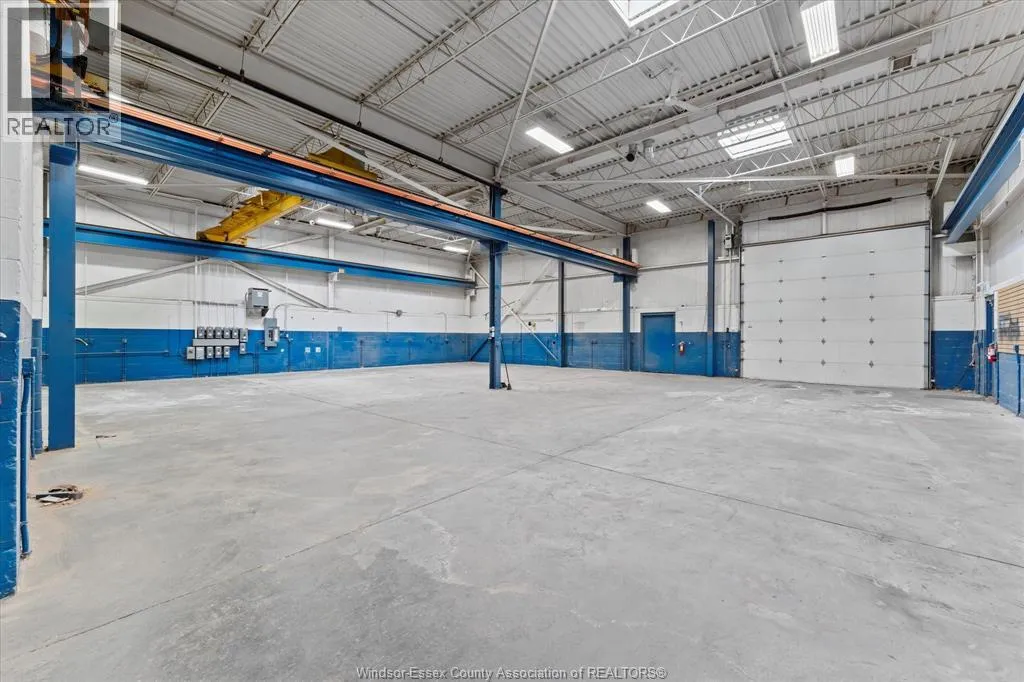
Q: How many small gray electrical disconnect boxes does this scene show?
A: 12